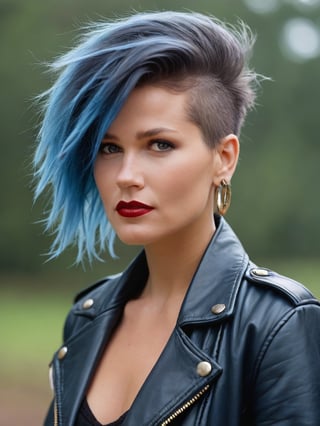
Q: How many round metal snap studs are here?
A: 5